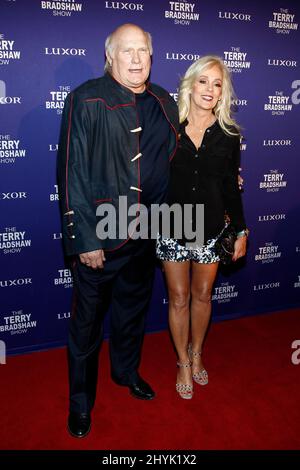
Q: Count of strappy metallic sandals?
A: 2